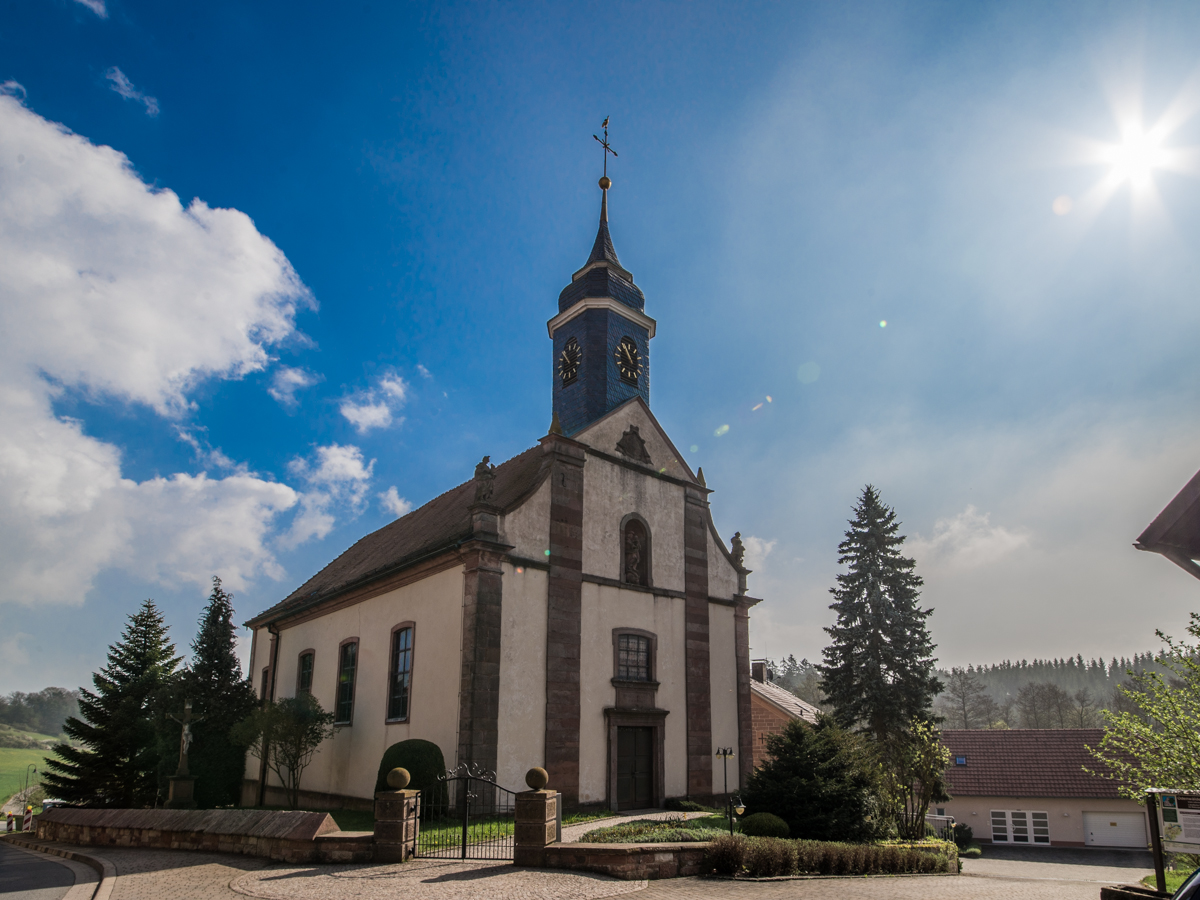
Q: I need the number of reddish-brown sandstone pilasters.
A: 4